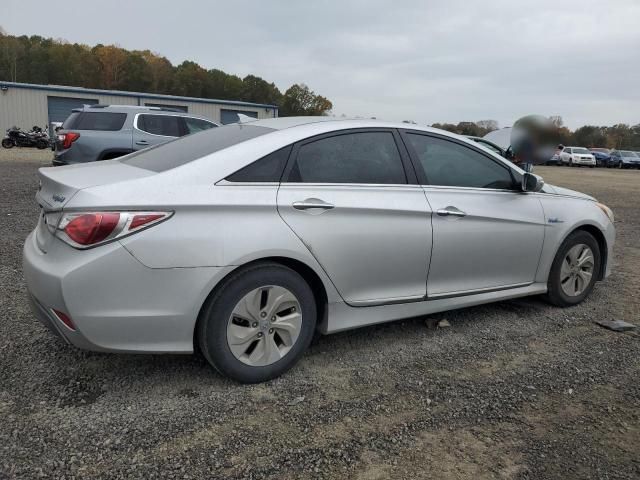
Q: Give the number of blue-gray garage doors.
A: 3